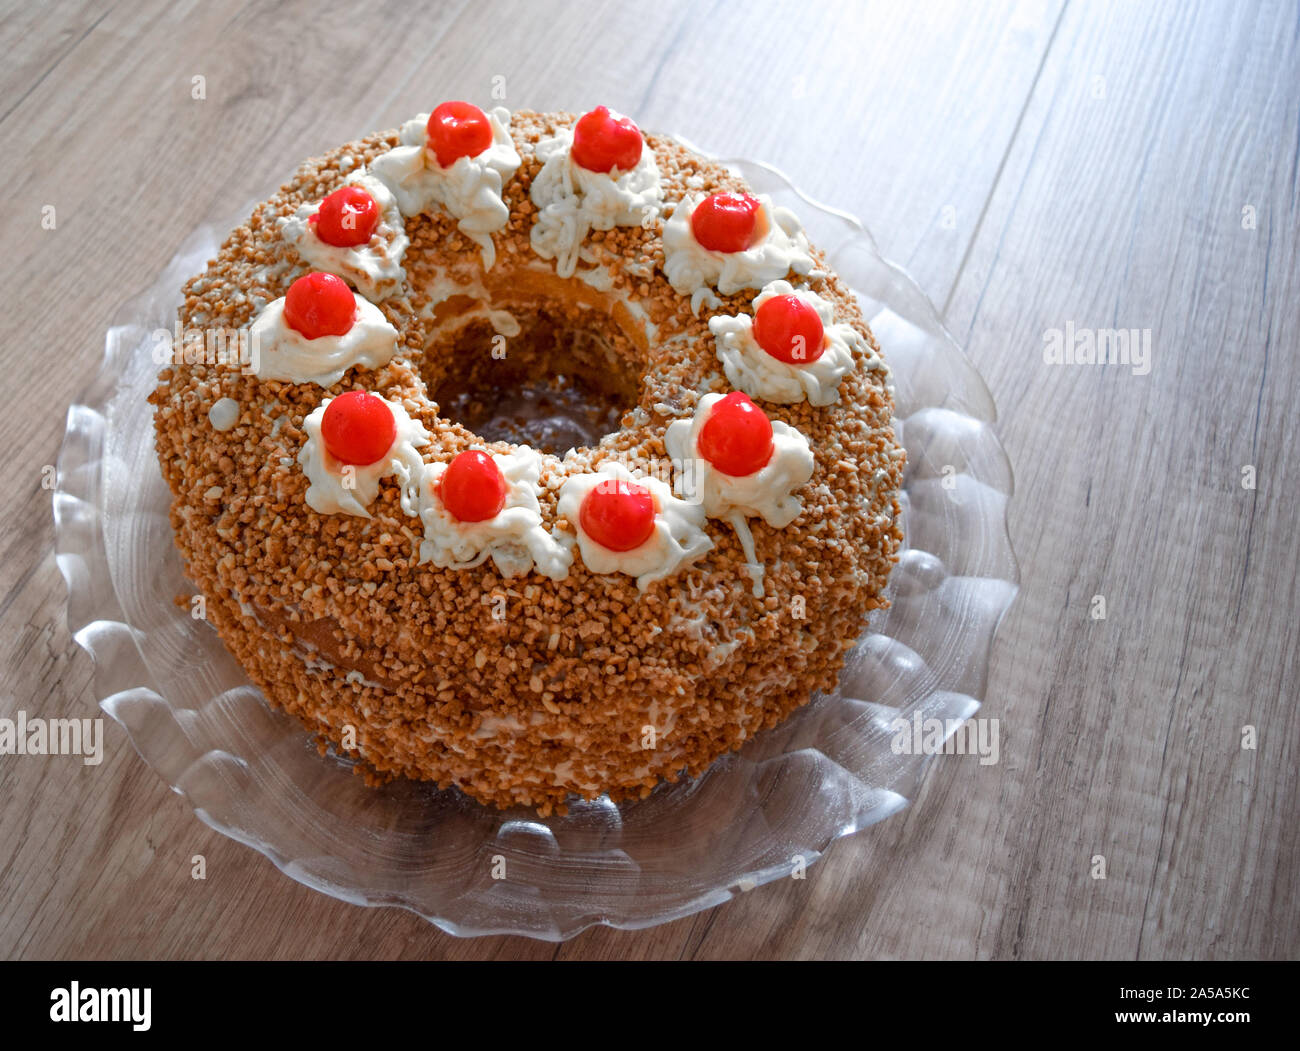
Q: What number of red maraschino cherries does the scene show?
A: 10